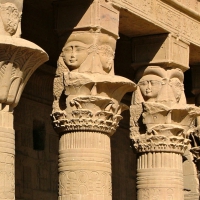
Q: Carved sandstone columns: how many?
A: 3